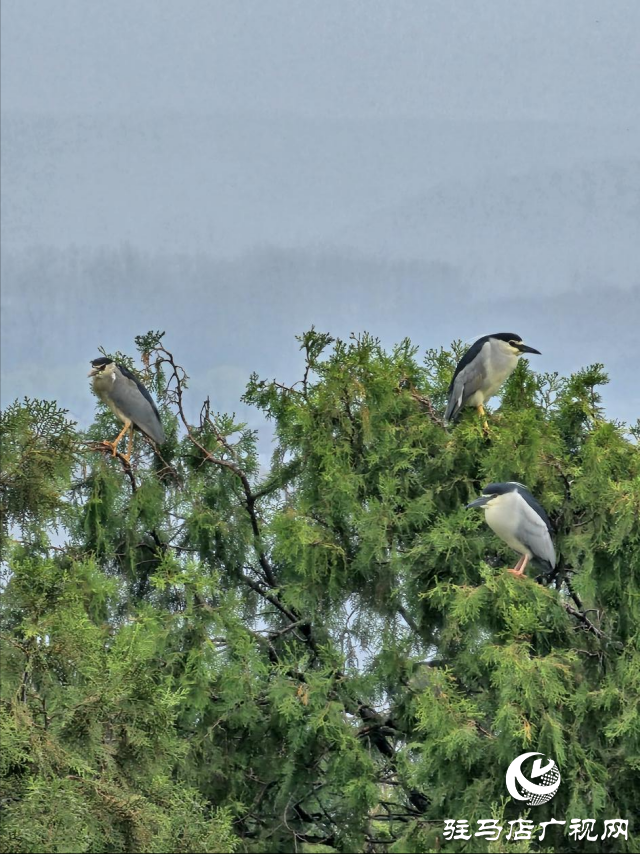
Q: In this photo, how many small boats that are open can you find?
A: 0